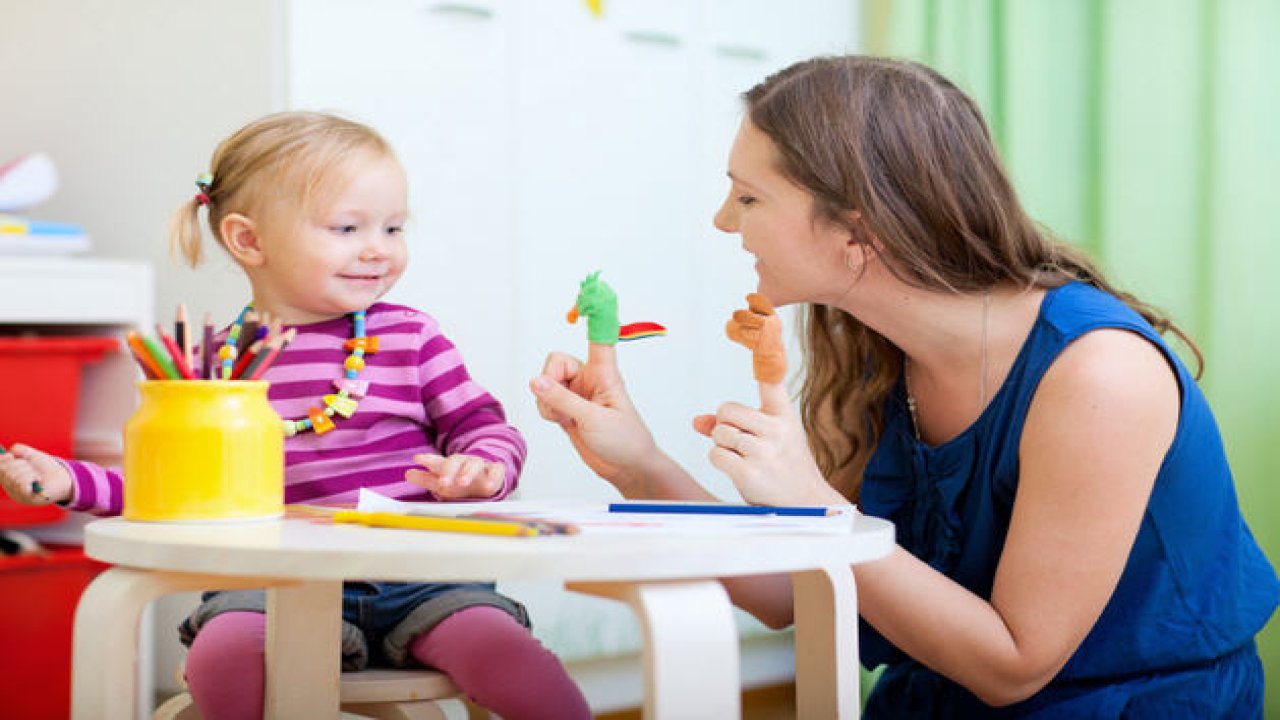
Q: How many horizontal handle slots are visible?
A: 3